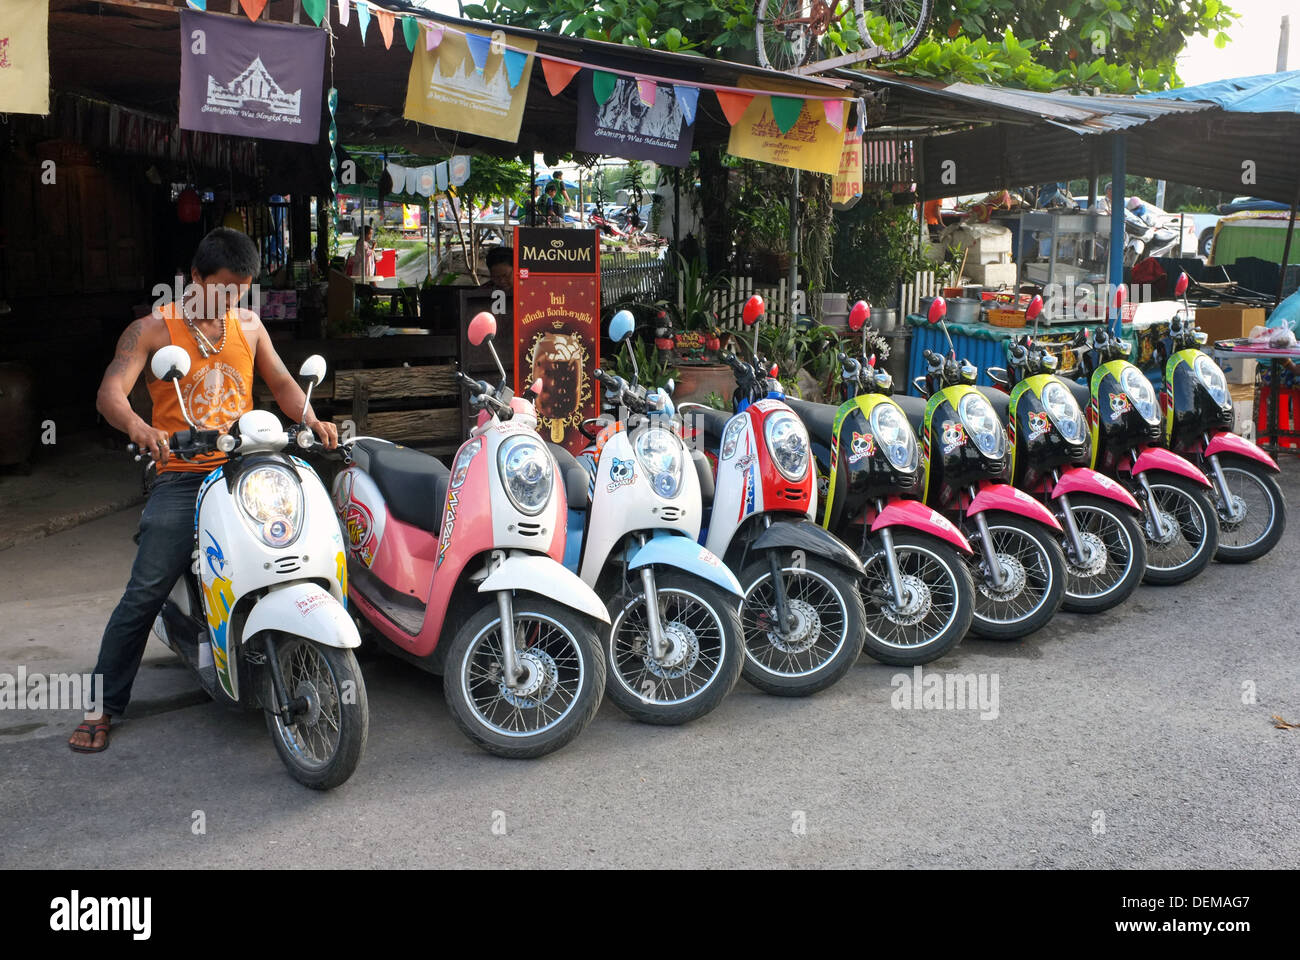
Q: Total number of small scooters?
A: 9